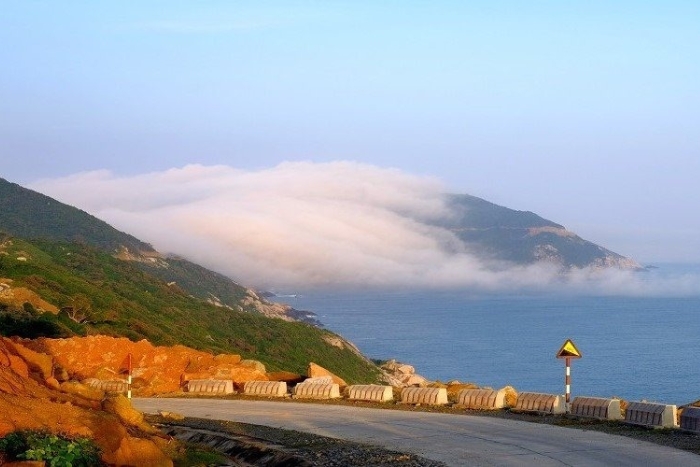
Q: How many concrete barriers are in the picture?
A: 11